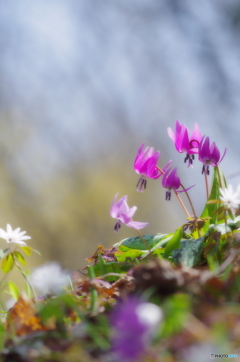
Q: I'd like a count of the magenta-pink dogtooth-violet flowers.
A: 5